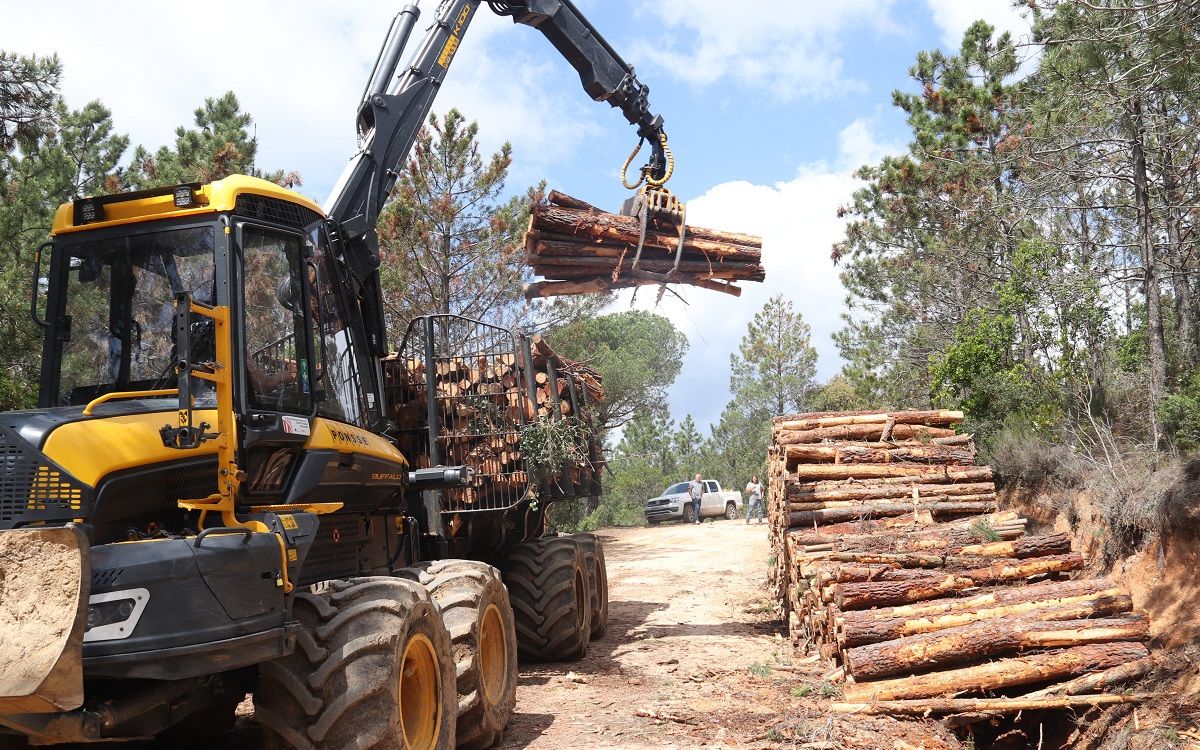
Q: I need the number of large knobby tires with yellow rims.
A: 4